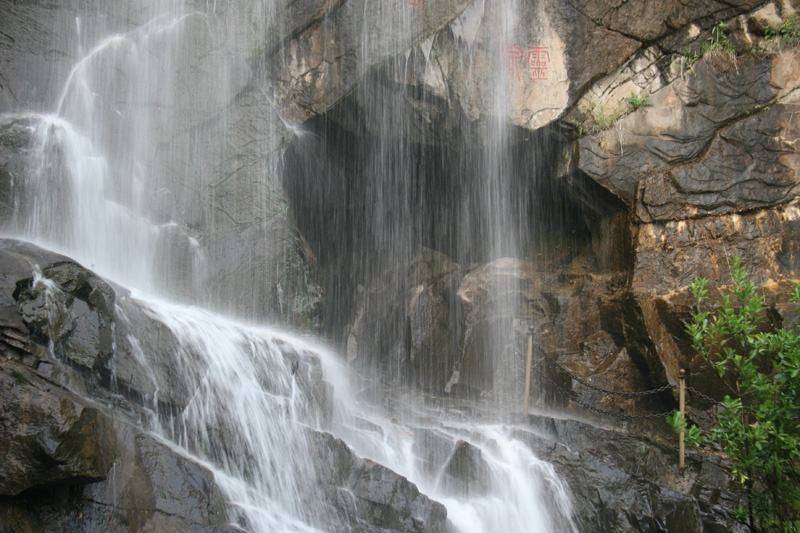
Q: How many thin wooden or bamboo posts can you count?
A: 2